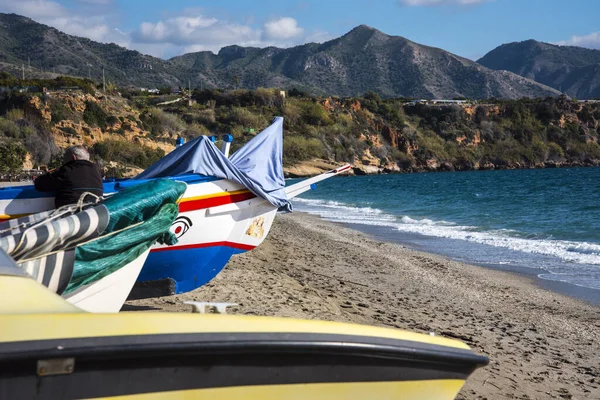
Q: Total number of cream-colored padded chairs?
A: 0